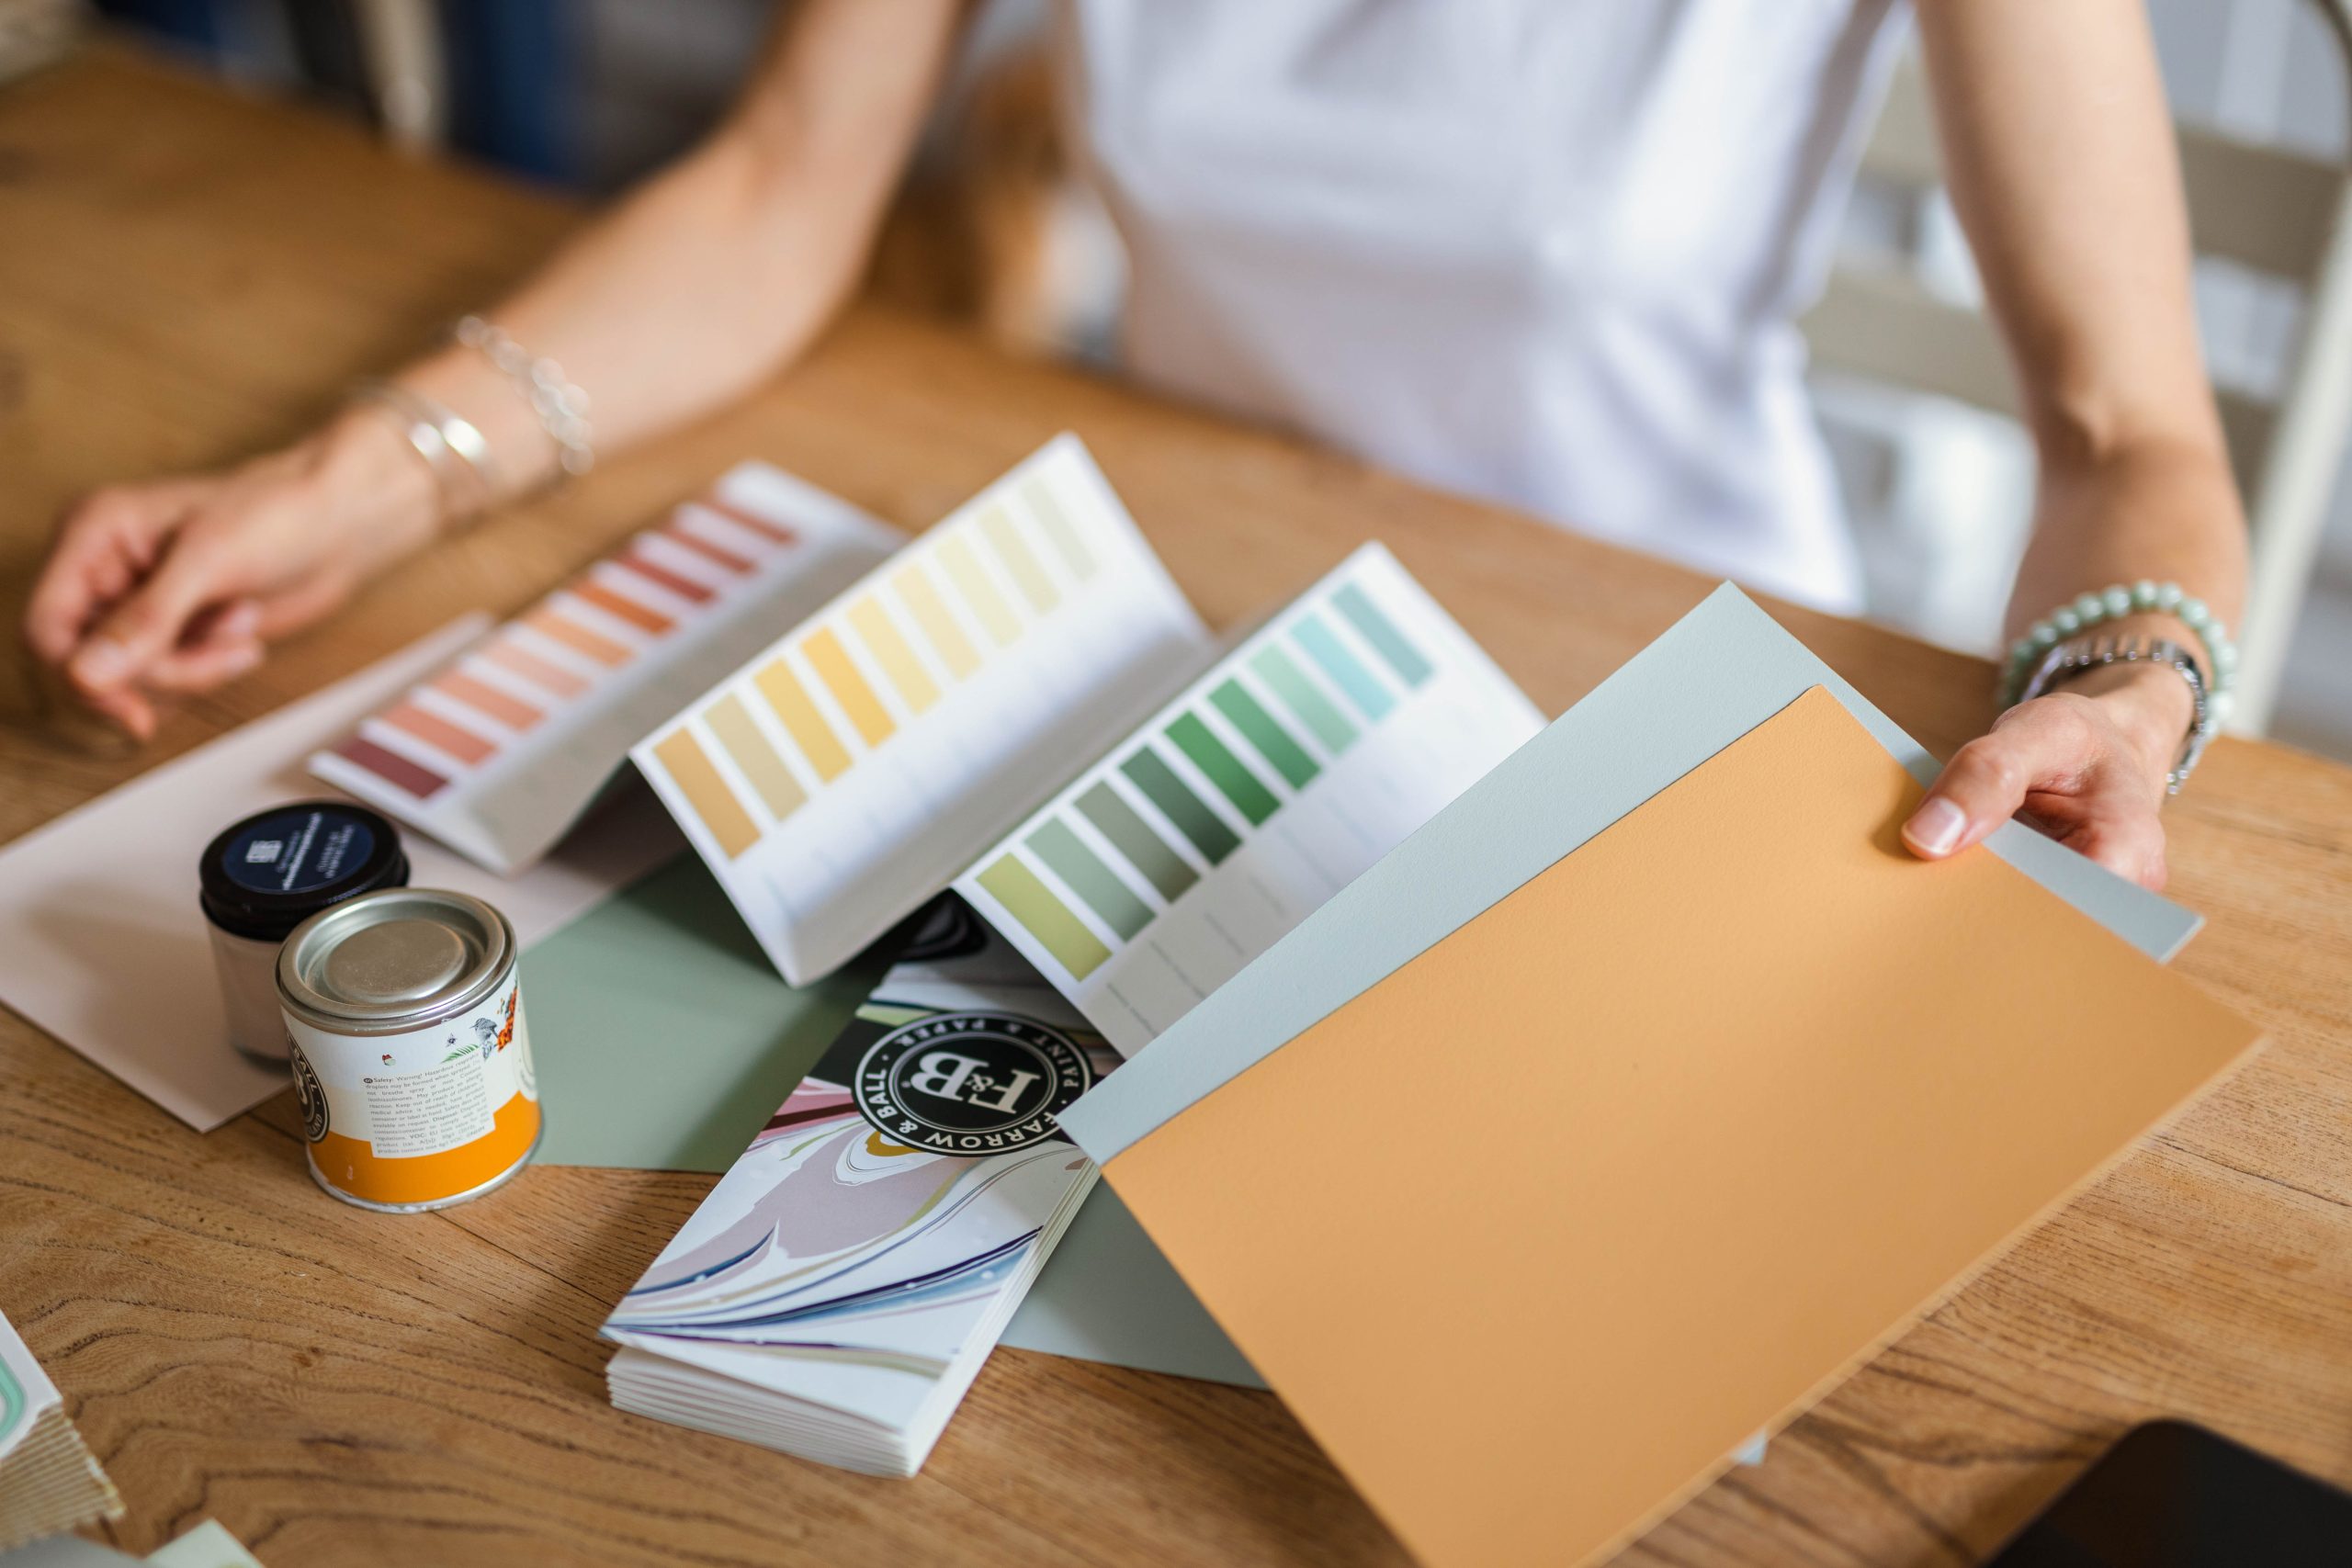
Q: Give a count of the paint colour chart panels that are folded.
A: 3